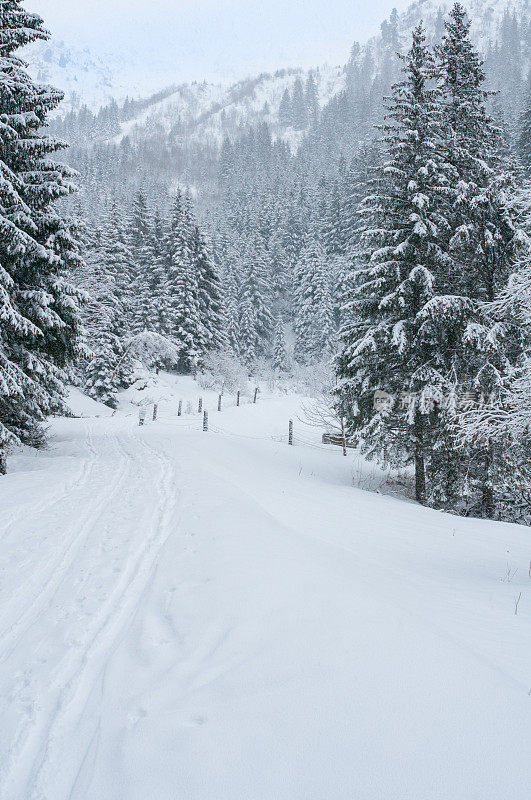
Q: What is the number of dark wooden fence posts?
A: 9